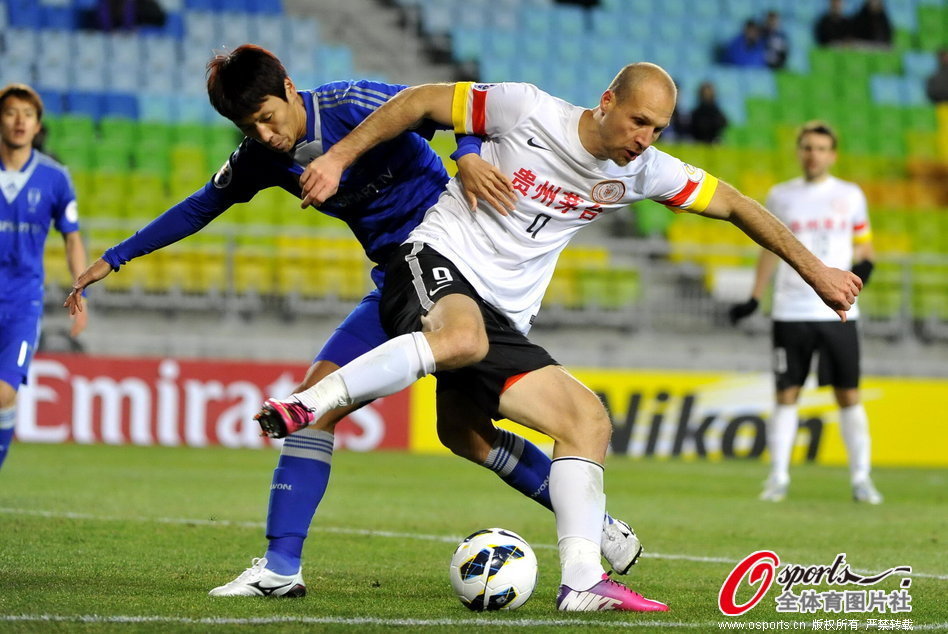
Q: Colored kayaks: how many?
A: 0